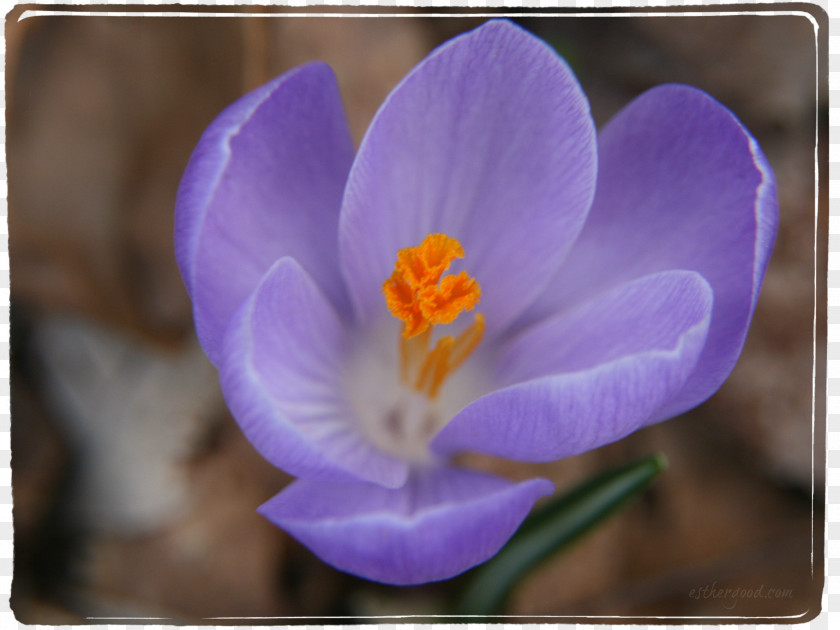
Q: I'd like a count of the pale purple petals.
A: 6